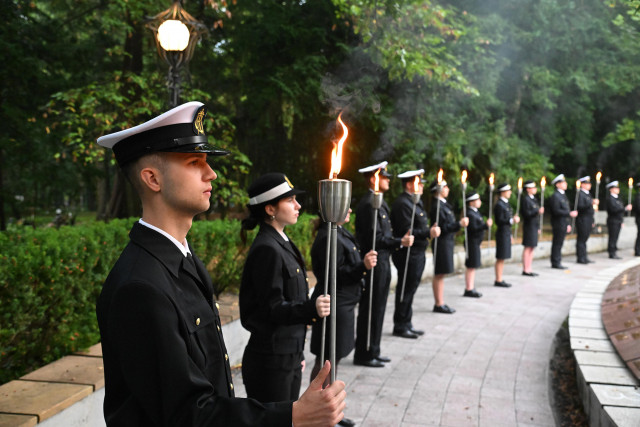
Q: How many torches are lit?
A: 11